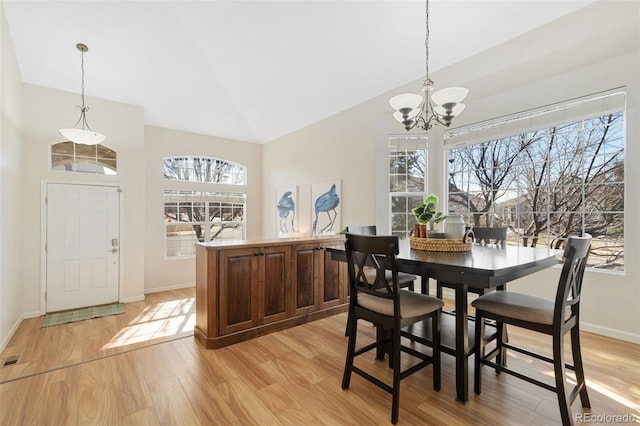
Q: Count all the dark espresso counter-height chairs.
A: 4